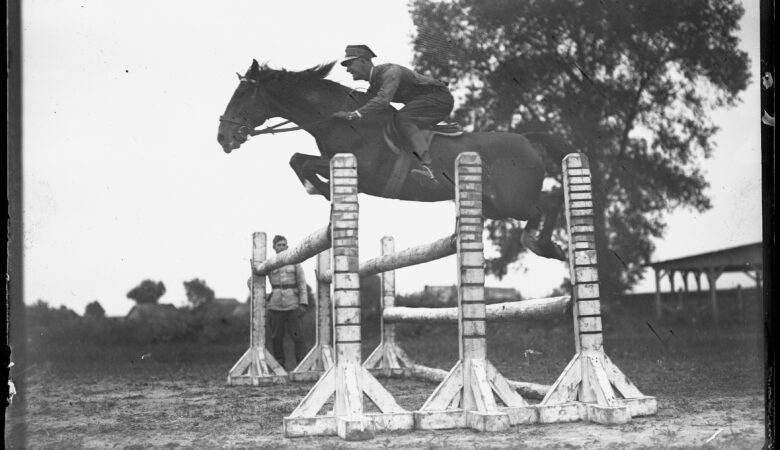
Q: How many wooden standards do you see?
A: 6